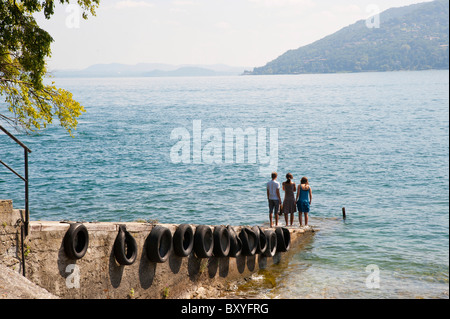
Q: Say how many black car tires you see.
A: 11